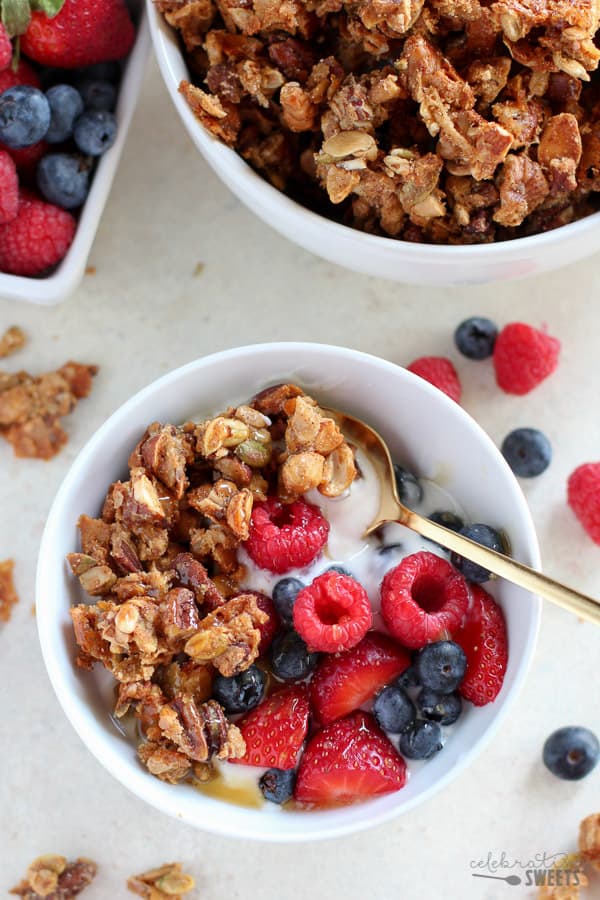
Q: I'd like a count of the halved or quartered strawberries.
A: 4